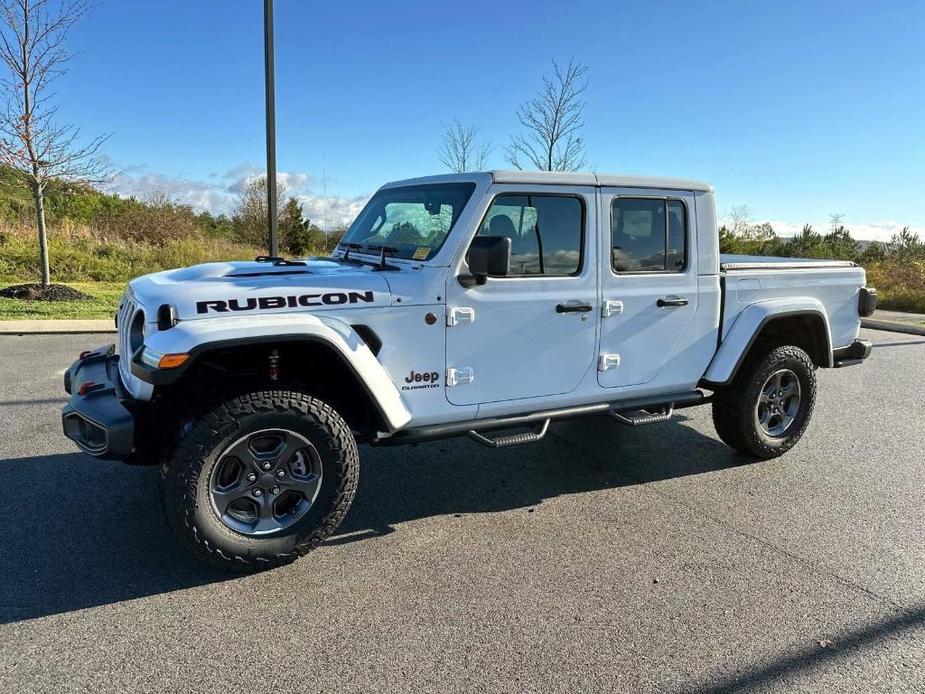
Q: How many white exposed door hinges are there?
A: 4